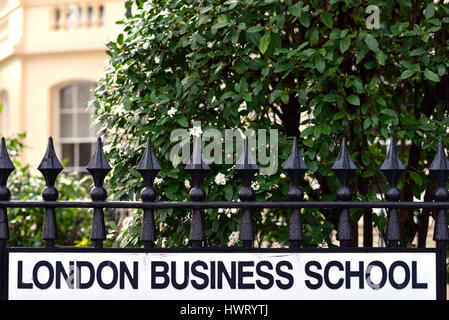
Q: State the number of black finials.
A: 10